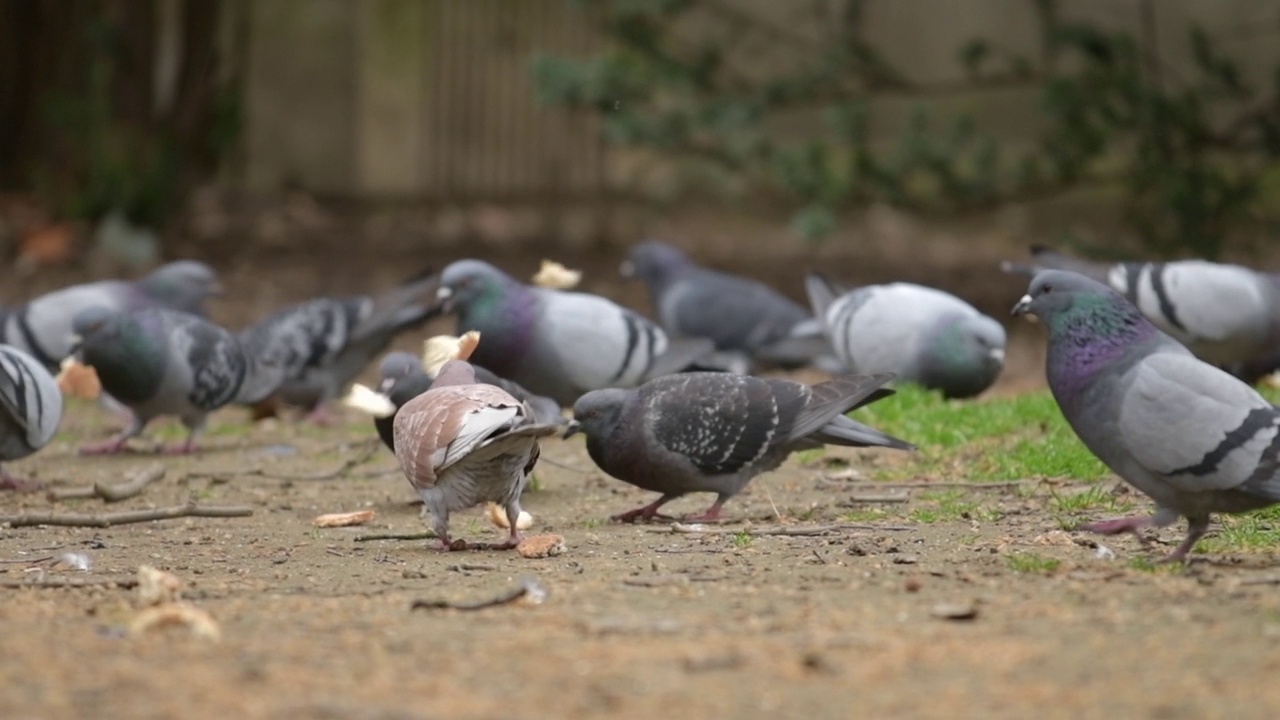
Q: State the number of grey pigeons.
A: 11